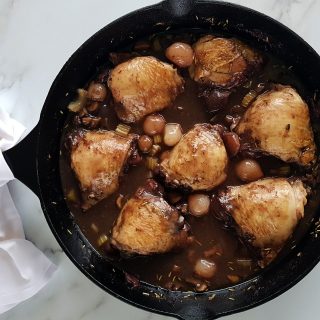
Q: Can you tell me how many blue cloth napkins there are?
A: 0